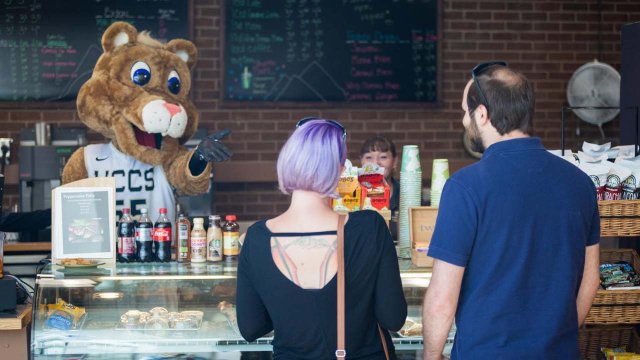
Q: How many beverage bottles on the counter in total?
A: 7